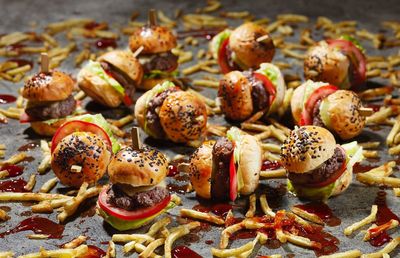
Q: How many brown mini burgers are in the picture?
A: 12